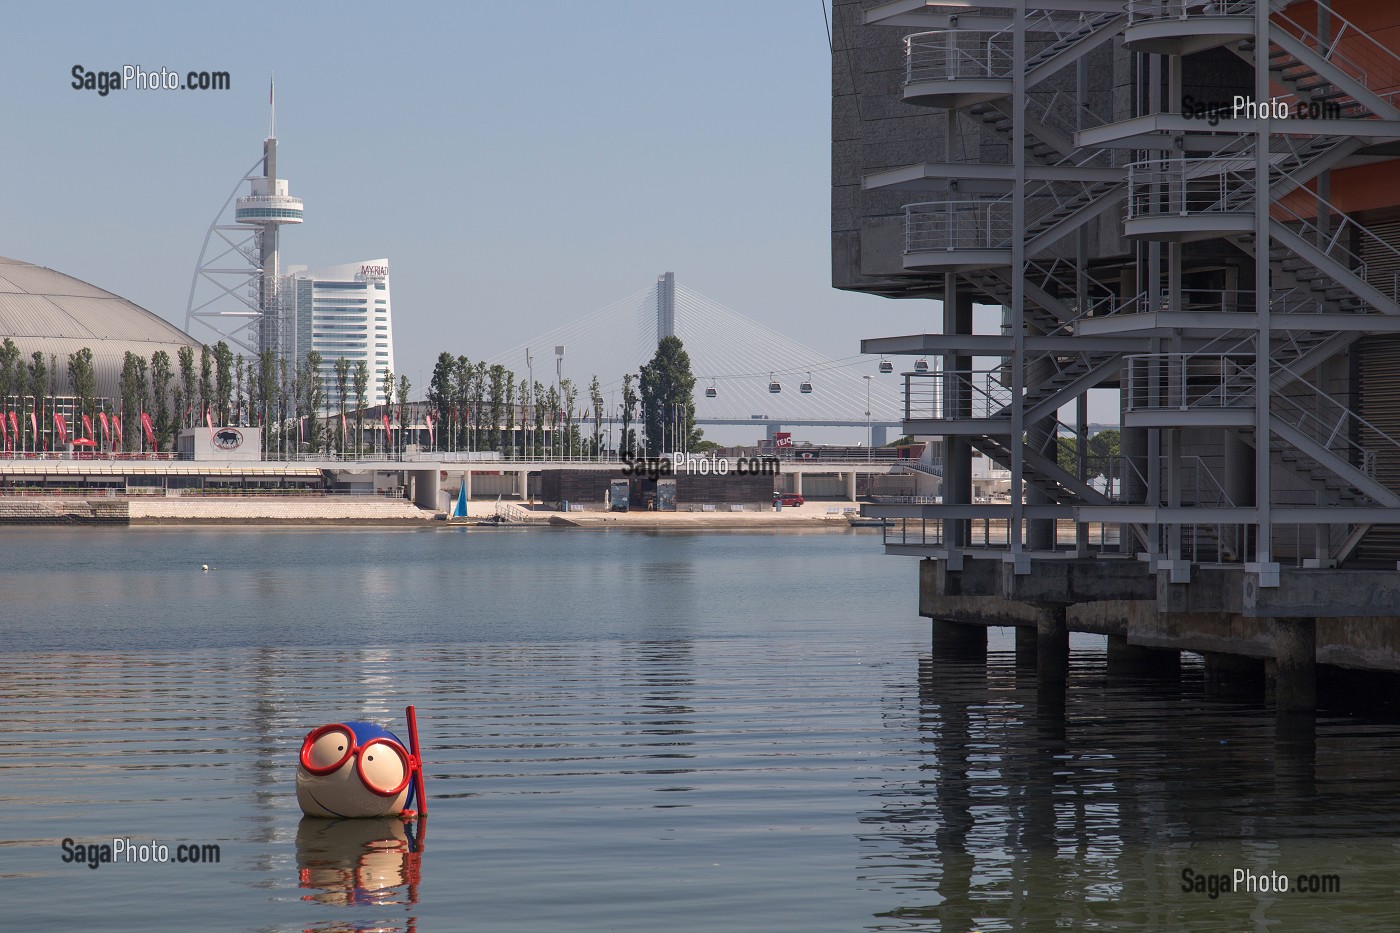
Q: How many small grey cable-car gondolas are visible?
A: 5